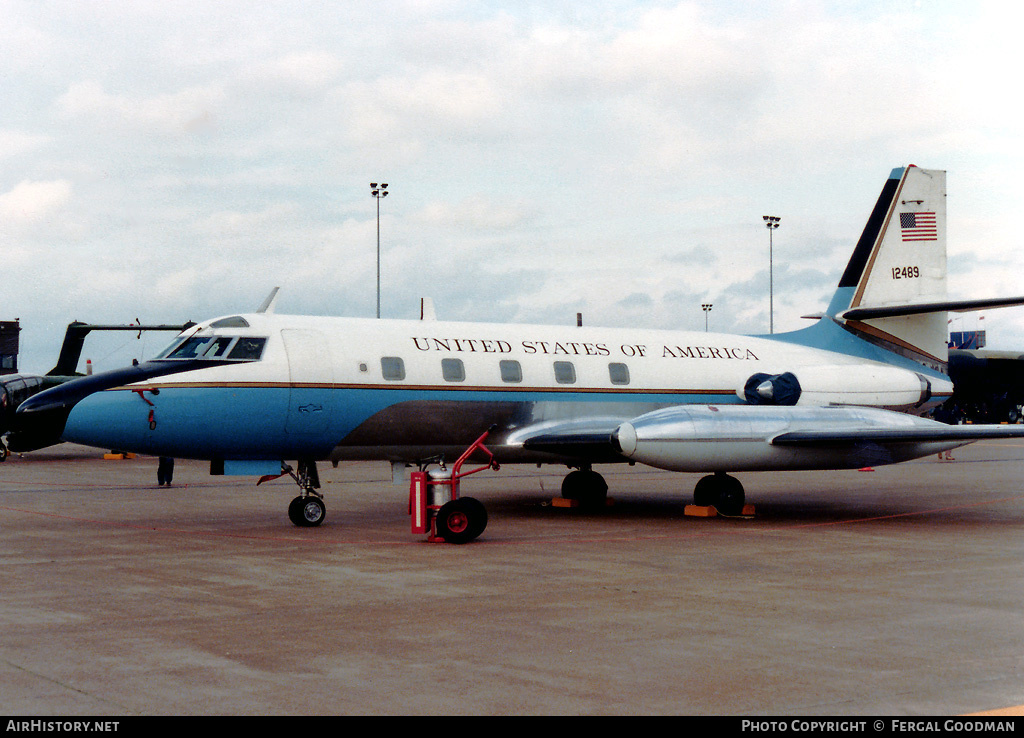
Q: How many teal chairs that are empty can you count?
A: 0